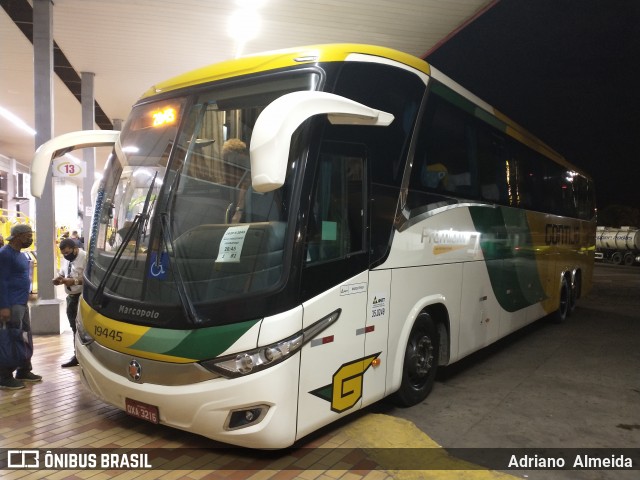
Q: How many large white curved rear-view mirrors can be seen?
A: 2